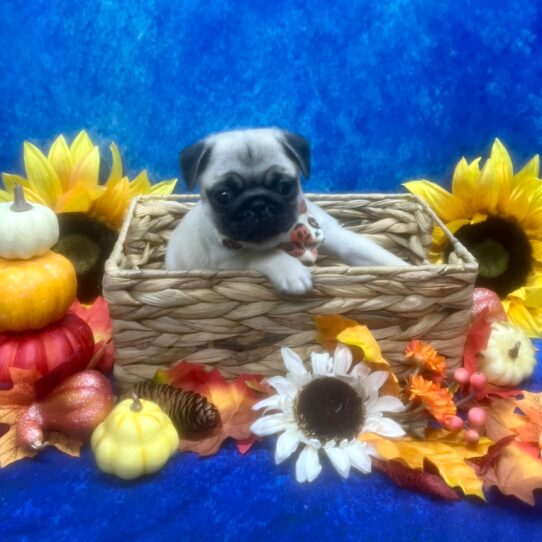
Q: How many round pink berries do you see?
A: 5